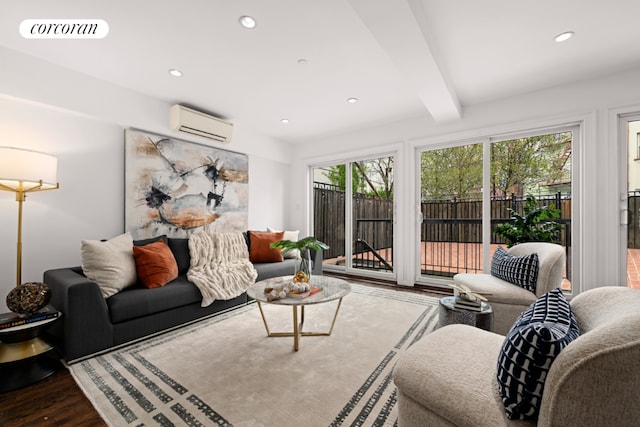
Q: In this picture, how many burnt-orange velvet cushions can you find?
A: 2